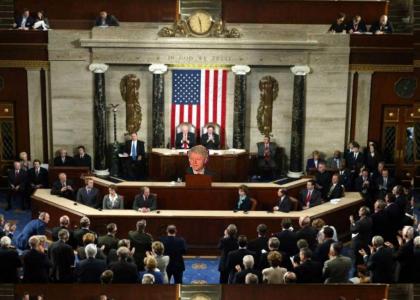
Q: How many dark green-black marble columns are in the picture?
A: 4